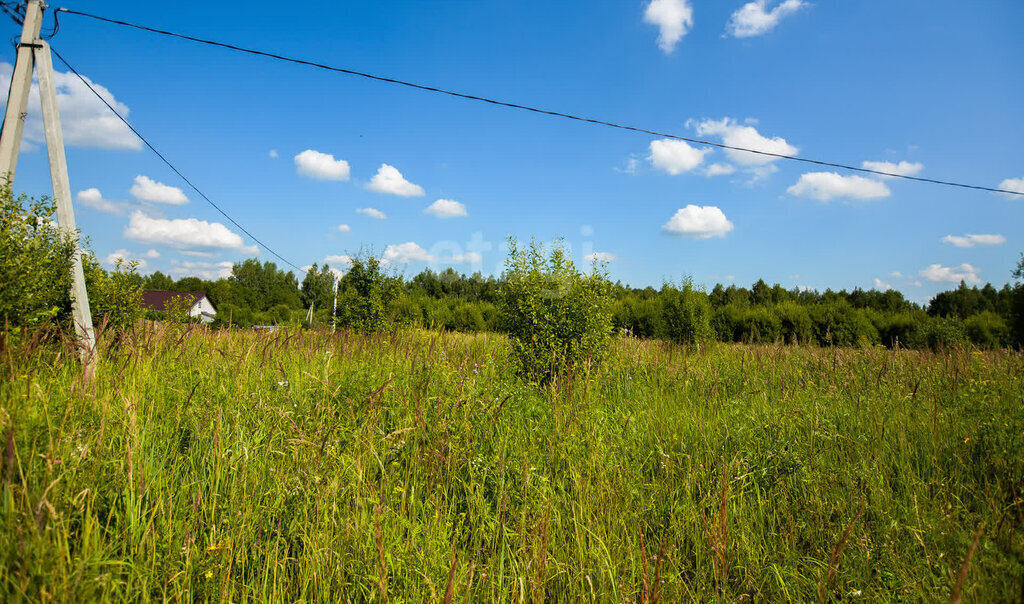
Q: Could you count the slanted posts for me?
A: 2